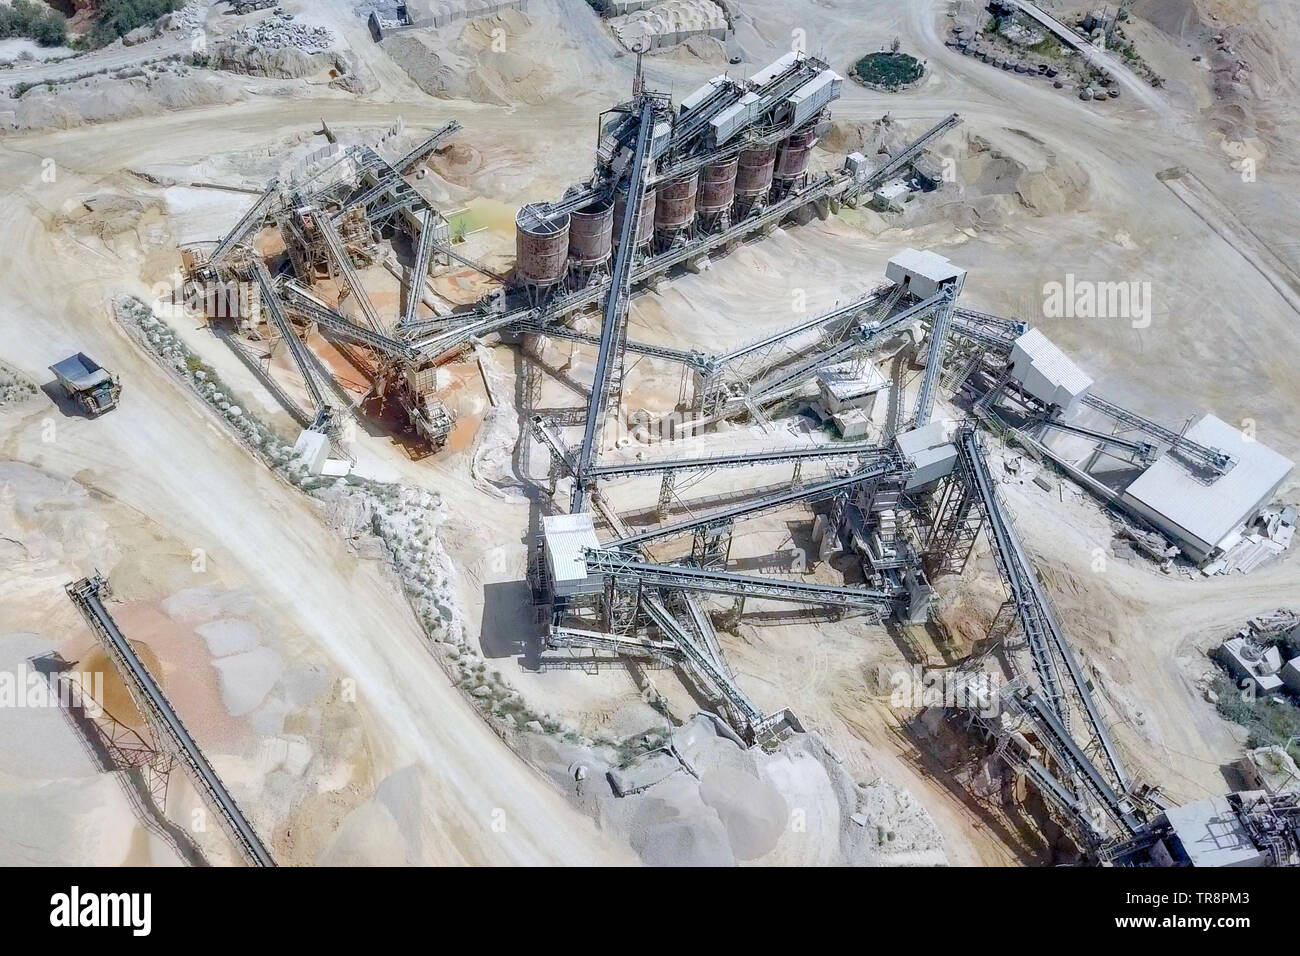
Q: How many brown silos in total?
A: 7